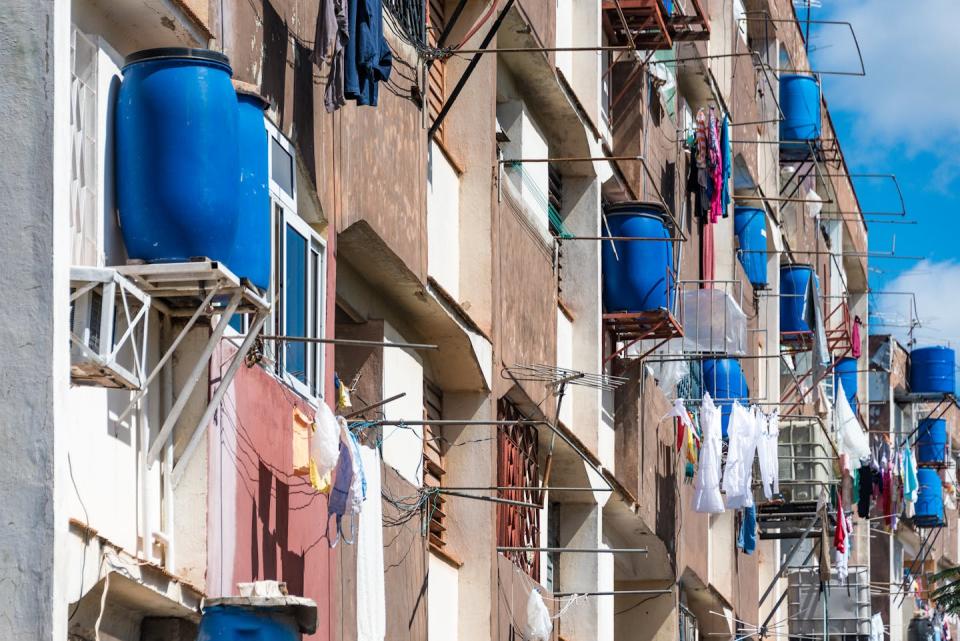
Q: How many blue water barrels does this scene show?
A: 12